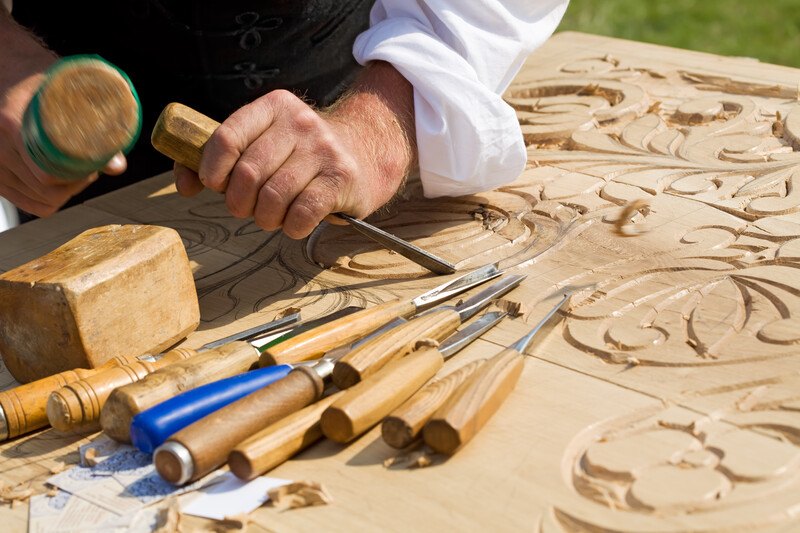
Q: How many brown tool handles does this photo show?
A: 11